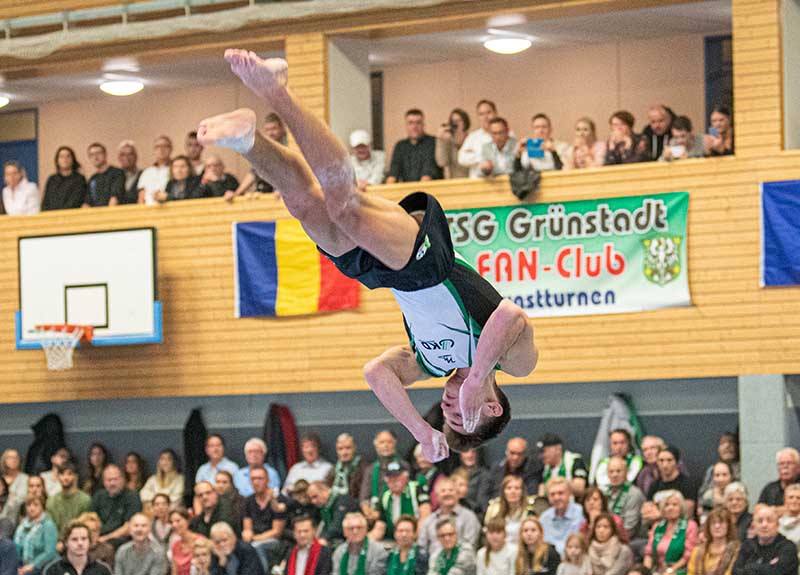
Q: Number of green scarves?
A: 12